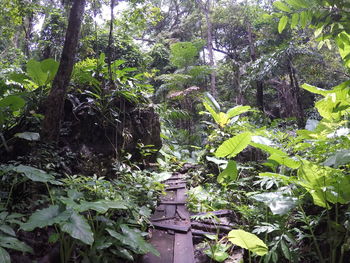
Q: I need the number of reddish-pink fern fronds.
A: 1